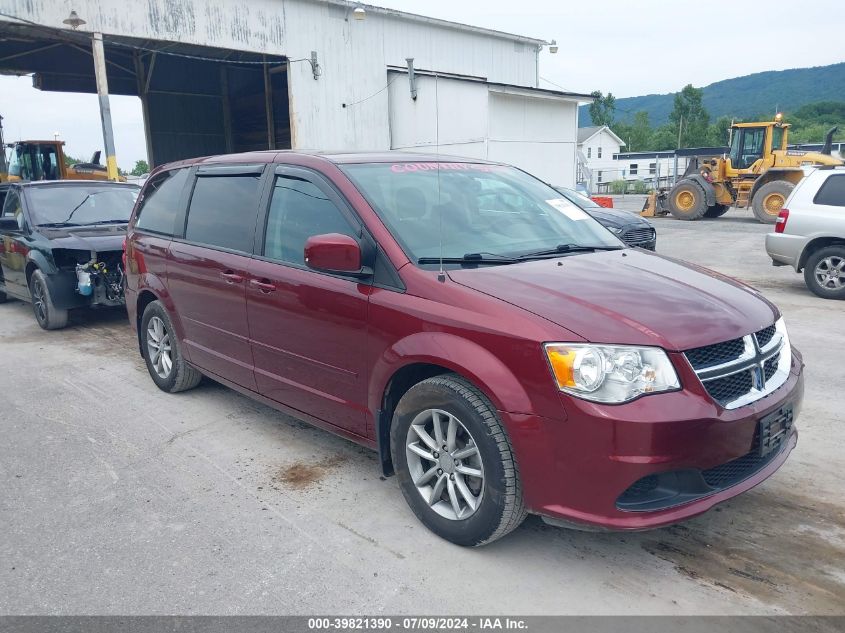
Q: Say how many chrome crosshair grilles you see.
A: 1